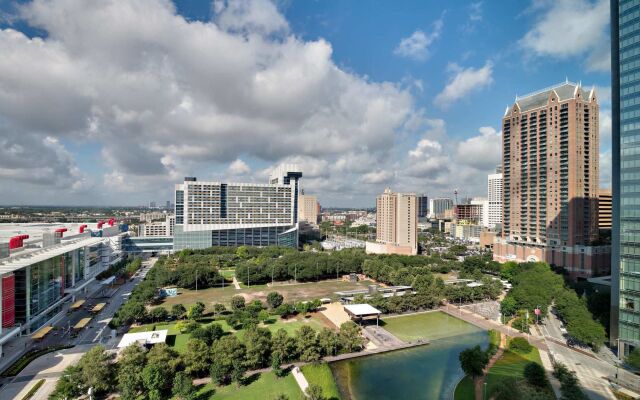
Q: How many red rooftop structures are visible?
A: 5